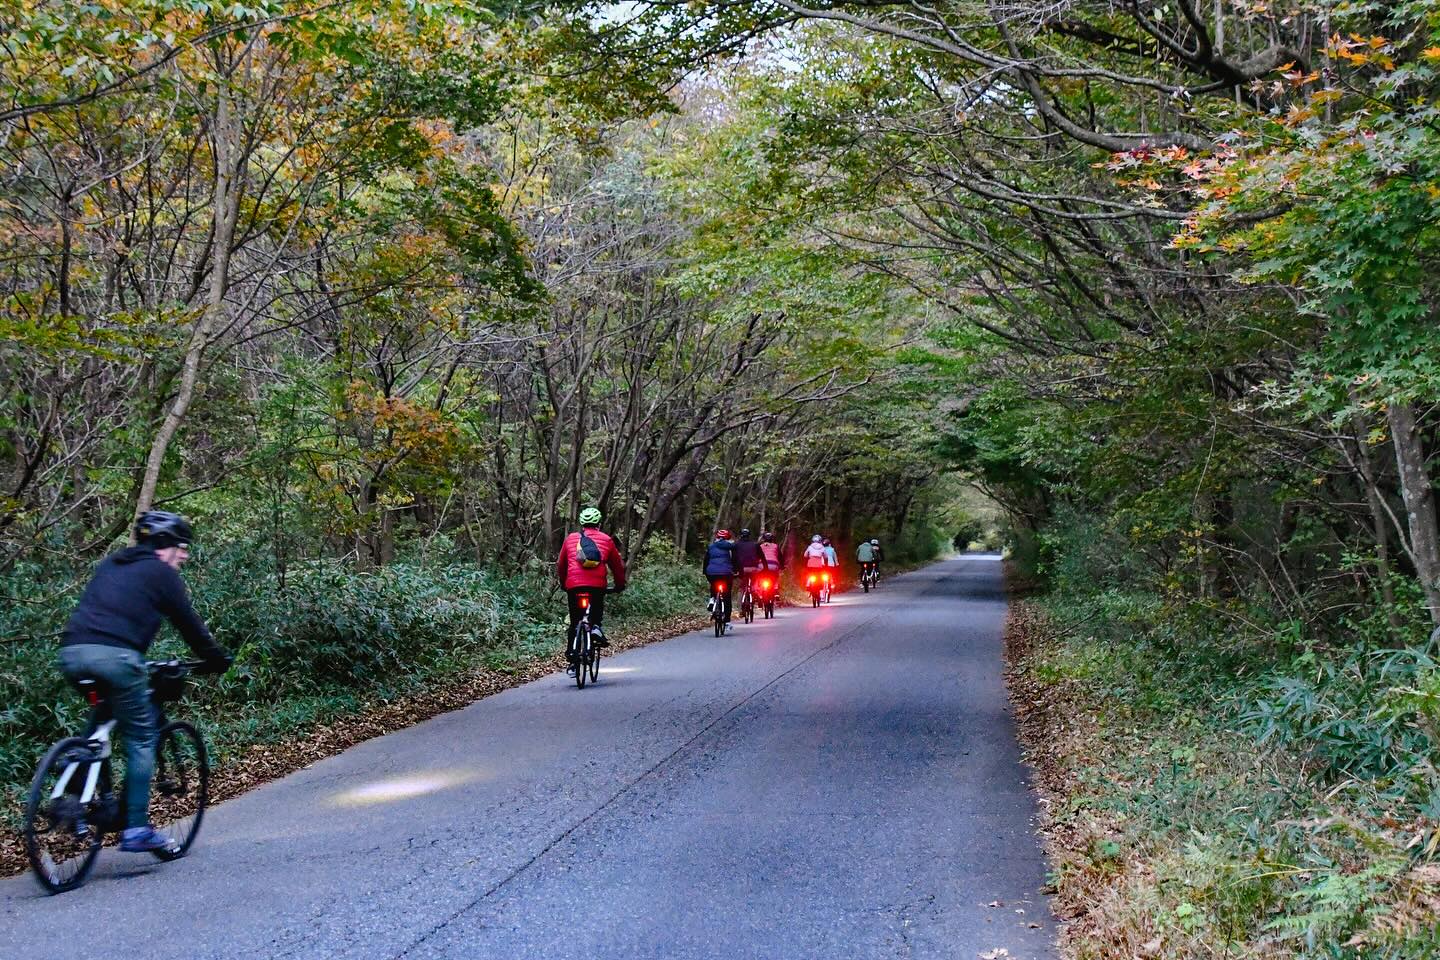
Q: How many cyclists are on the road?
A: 9